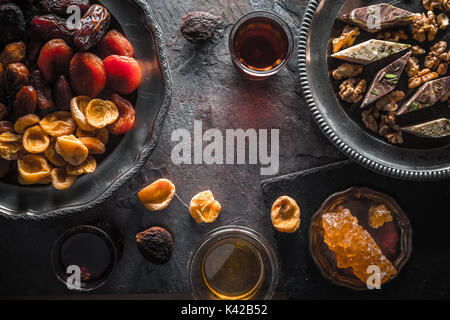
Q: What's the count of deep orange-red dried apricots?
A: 5